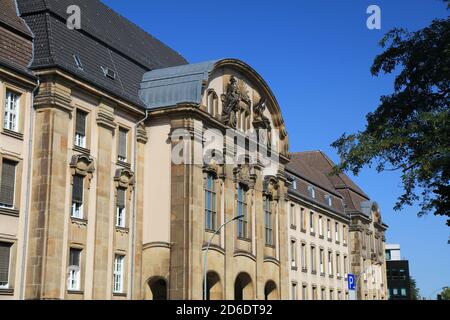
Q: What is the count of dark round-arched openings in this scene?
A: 4